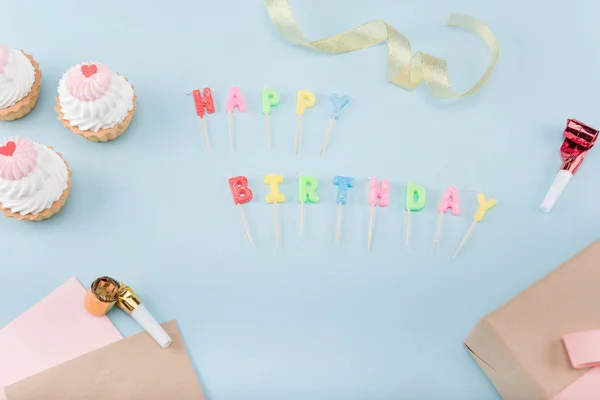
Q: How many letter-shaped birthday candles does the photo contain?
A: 13